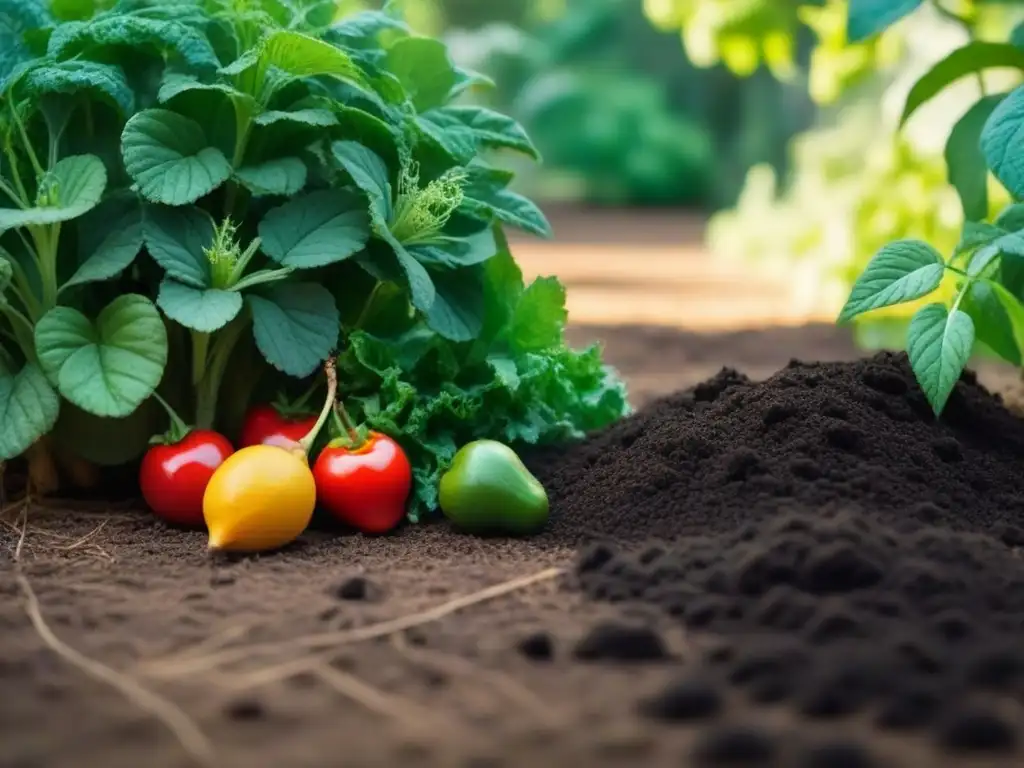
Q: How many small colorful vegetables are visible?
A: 5